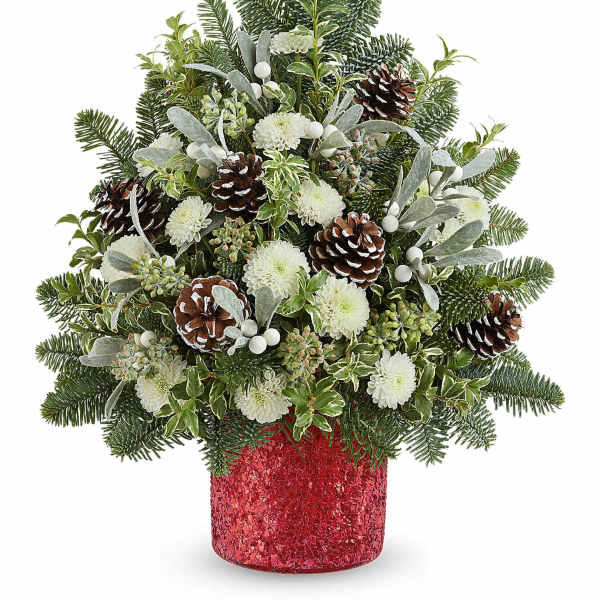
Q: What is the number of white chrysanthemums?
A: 12